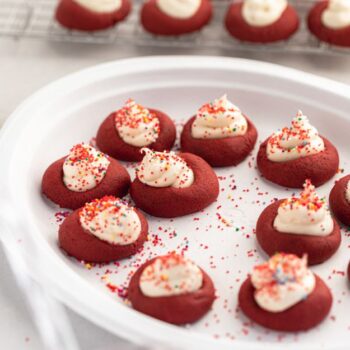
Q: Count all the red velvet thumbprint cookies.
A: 14